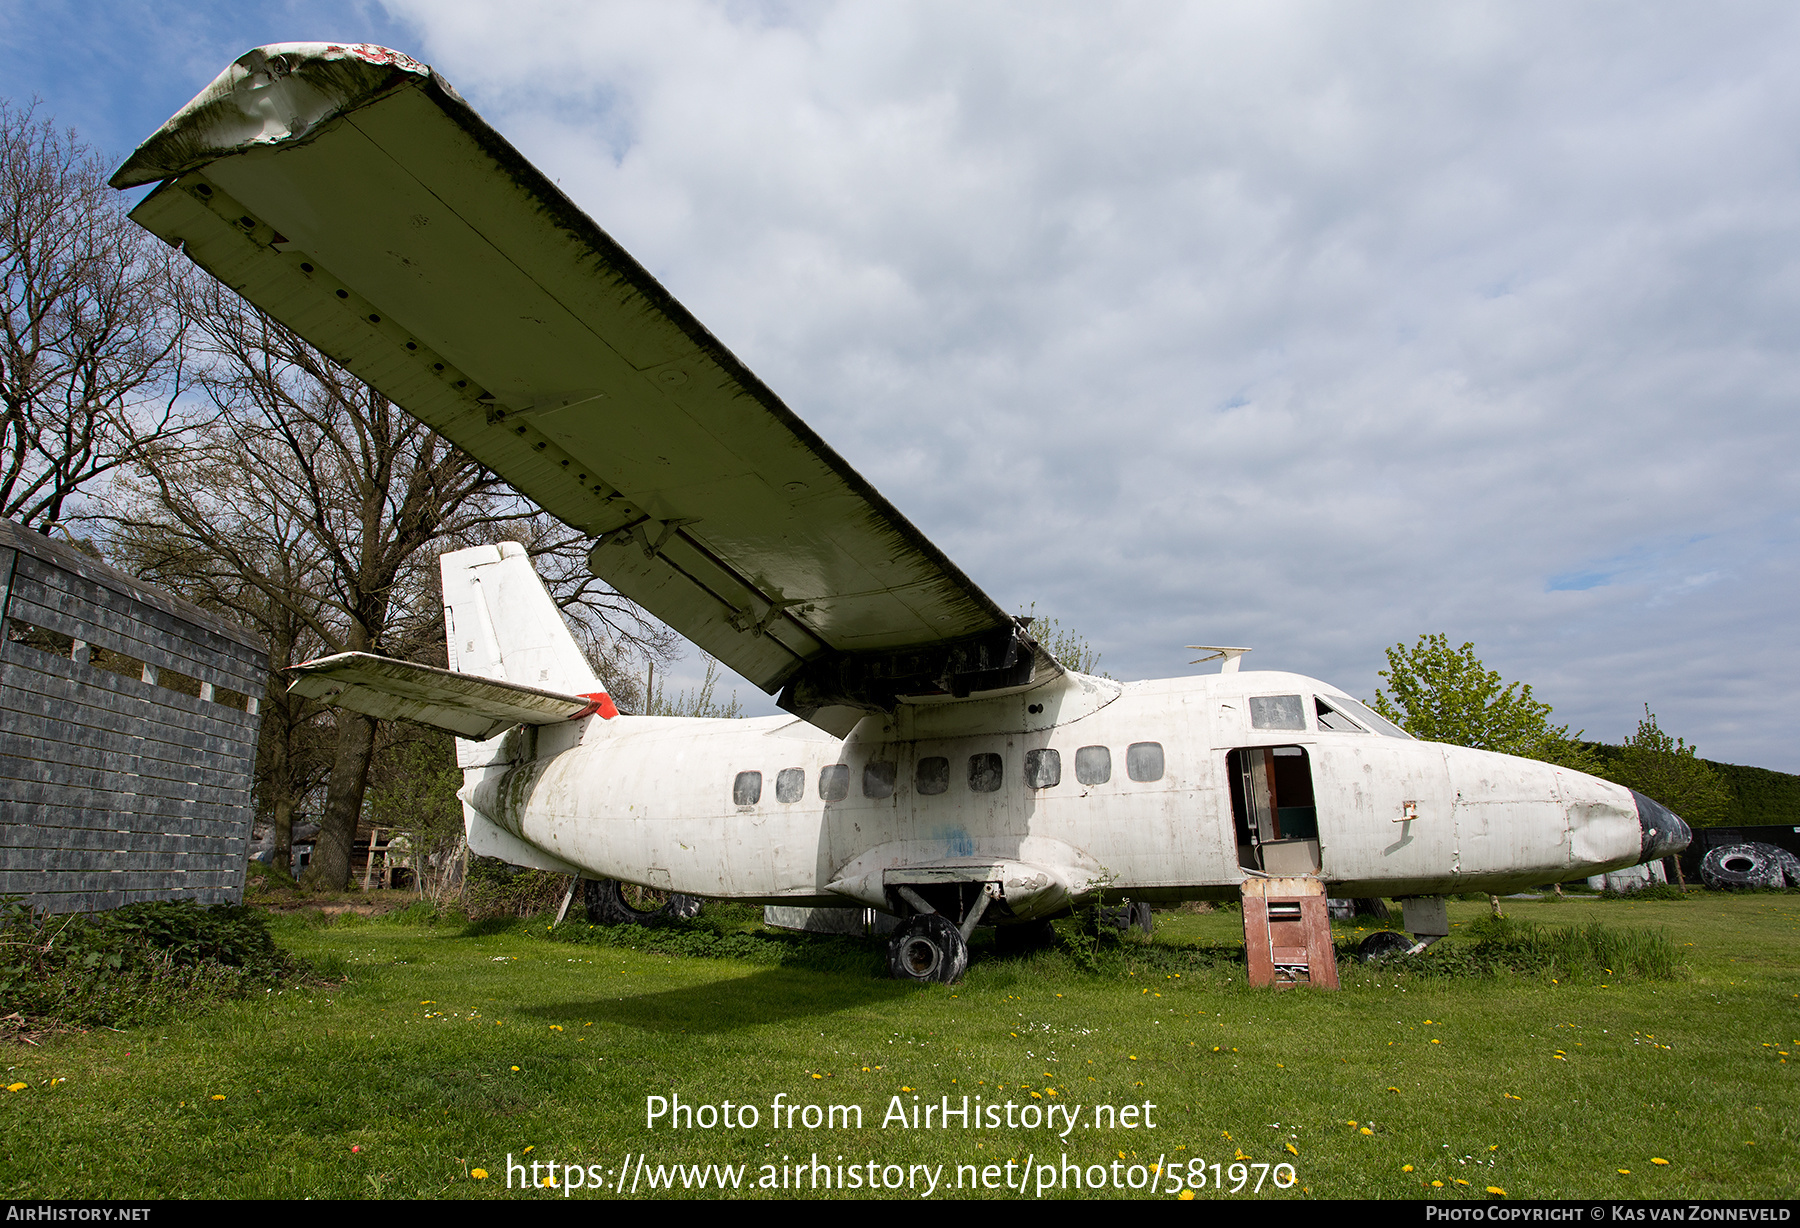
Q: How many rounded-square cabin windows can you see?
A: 9